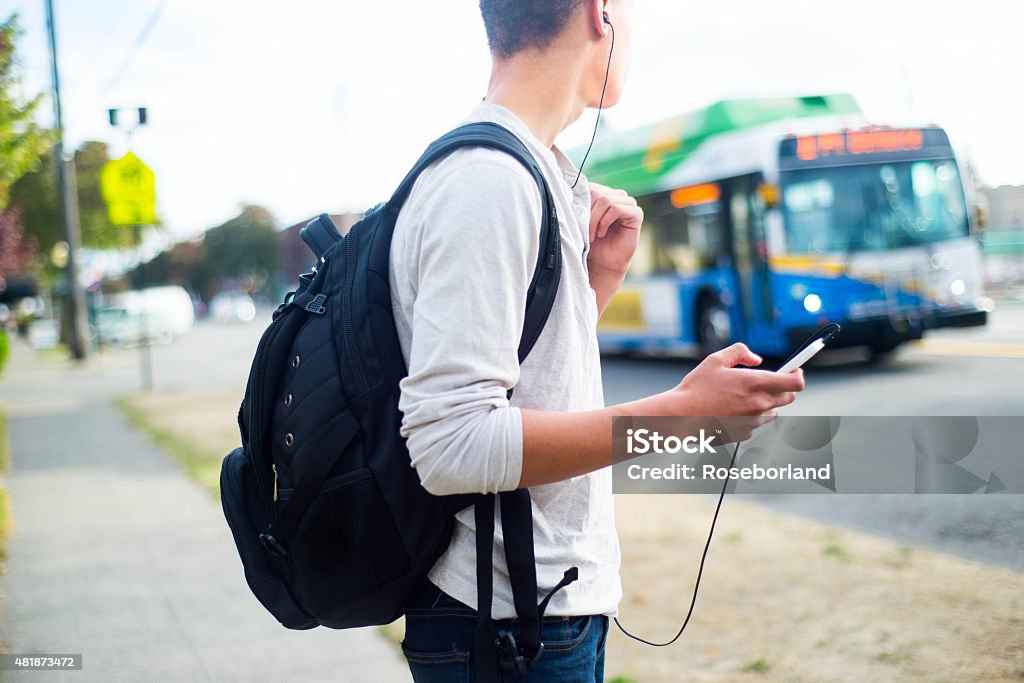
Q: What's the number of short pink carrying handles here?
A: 0